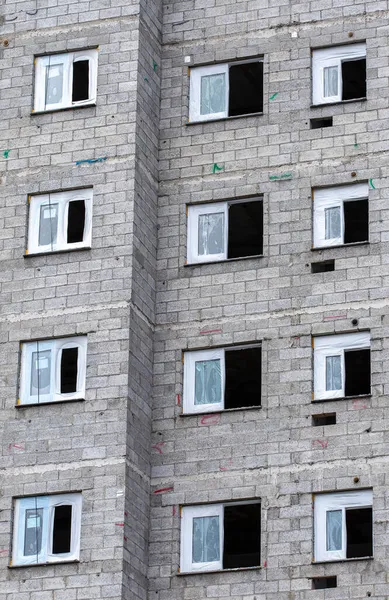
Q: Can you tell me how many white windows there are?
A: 12